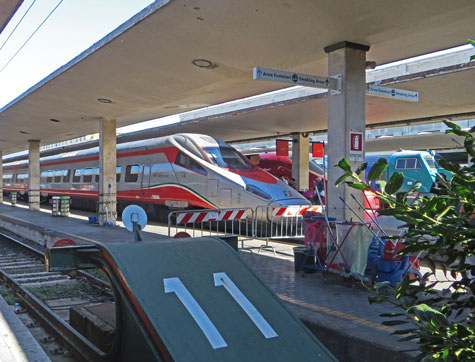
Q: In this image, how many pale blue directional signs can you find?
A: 2